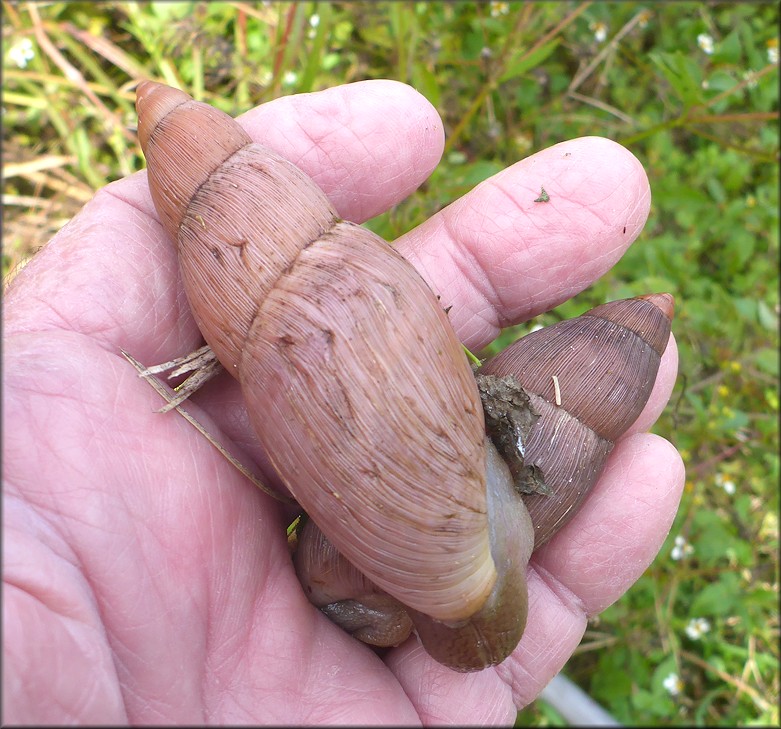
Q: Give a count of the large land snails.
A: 2